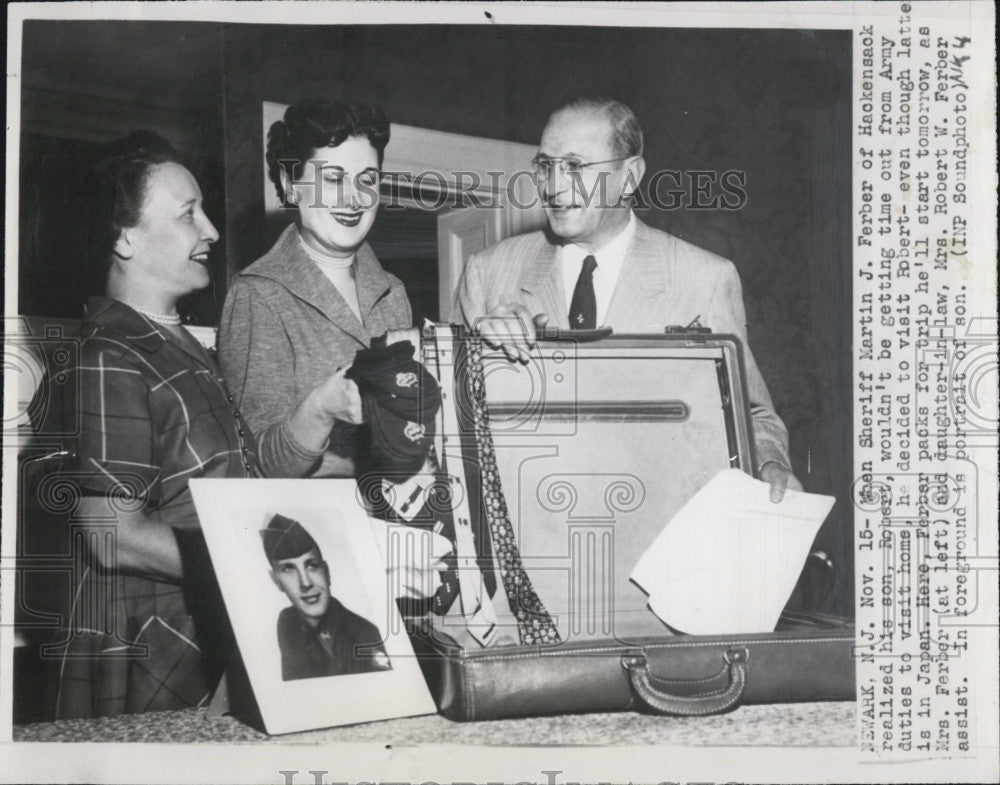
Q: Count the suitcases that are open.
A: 1